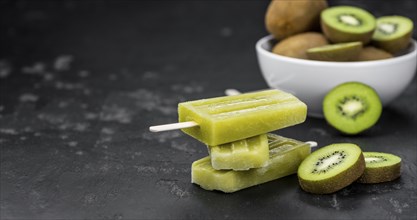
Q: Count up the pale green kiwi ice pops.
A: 3